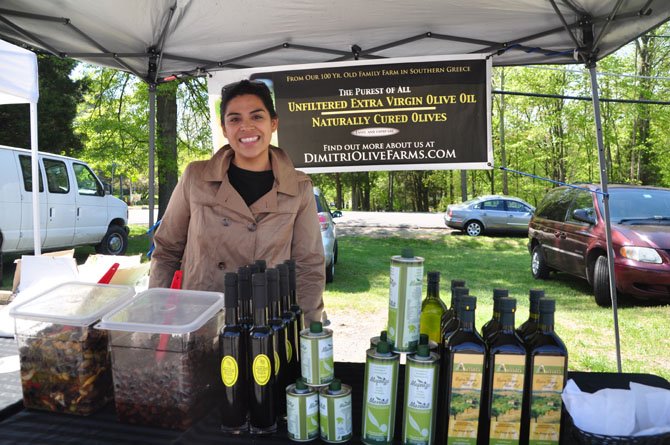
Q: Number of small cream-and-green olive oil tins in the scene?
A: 3